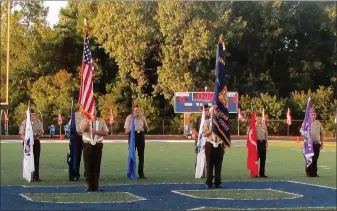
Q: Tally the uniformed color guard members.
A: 8